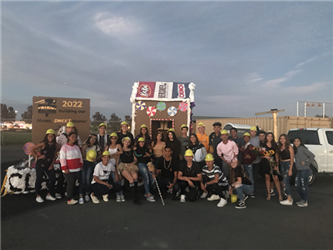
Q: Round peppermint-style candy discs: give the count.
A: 5